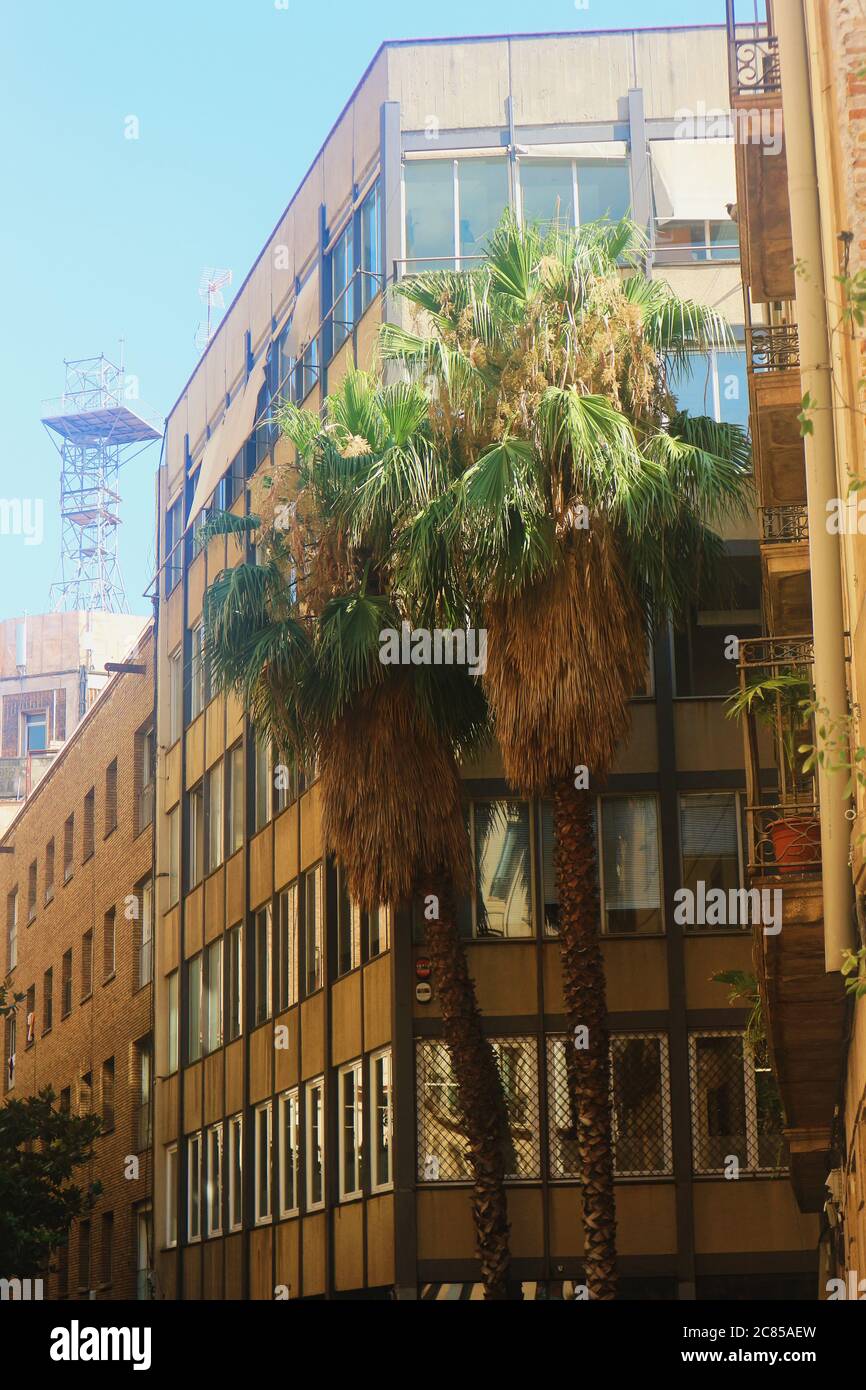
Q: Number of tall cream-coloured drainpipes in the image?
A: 1